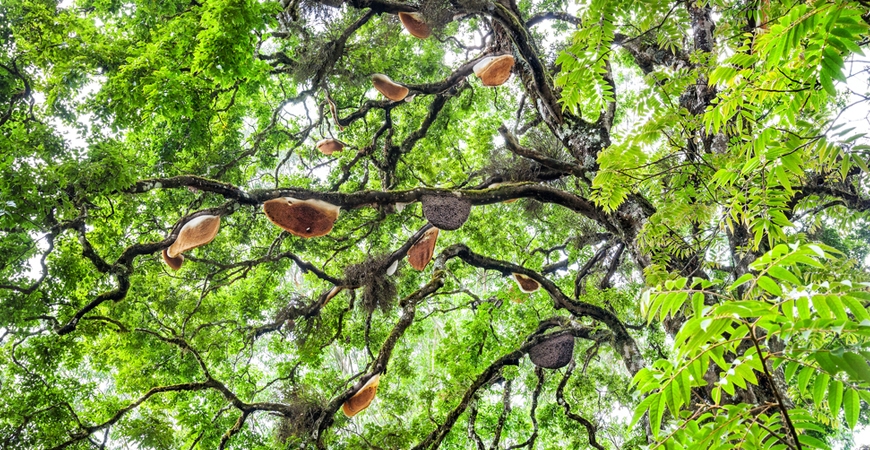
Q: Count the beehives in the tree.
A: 12